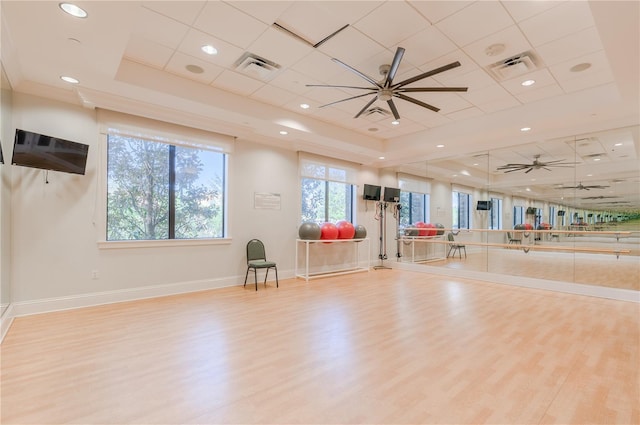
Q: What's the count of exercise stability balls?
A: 4